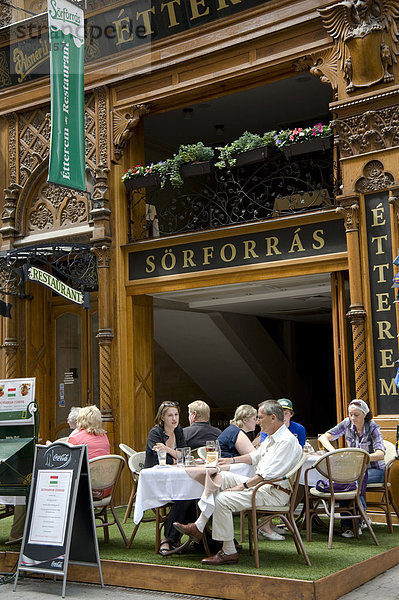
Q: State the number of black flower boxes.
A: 4